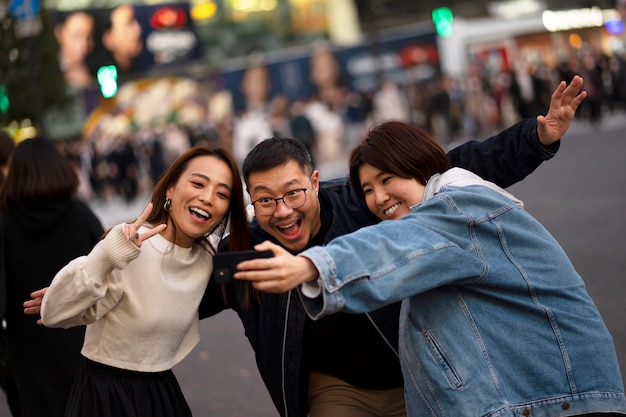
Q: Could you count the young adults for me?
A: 3